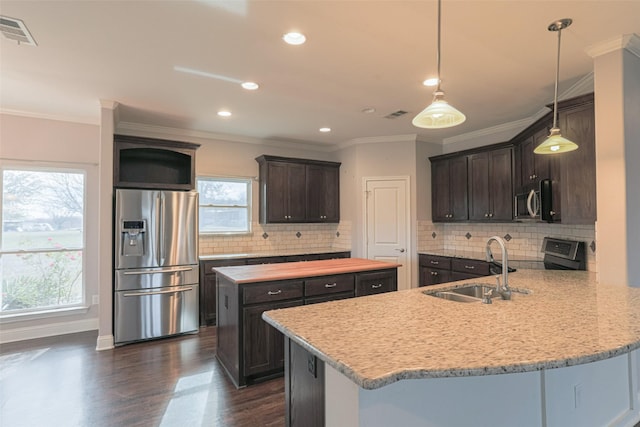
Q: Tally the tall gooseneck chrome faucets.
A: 1